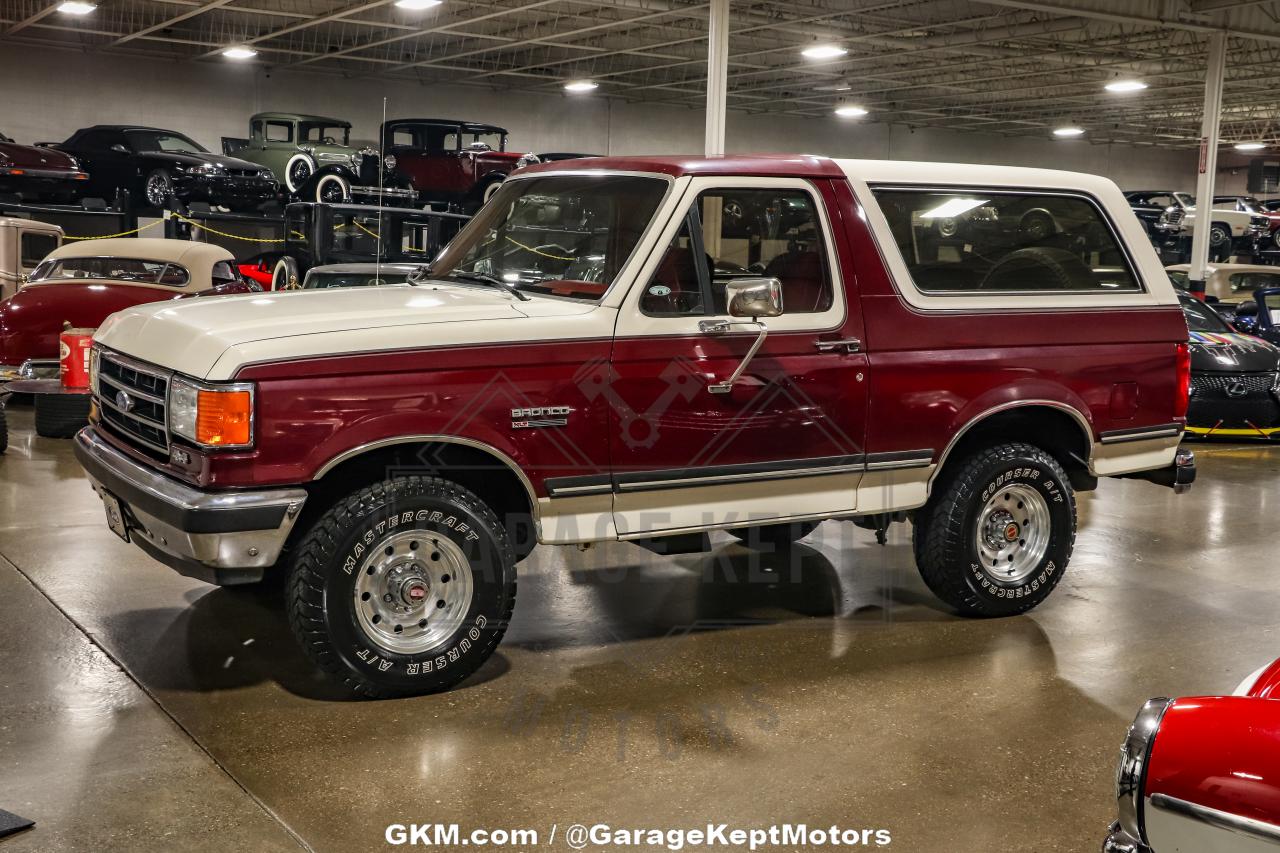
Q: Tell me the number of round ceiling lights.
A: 9